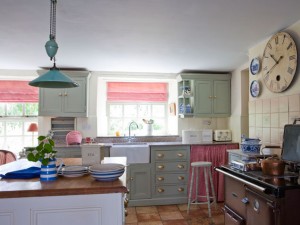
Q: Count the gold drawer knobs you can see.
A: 8